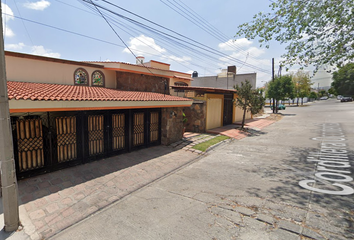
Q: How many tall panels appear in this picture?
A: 6